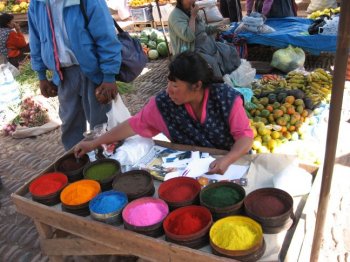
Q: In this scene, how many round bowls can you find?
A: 12